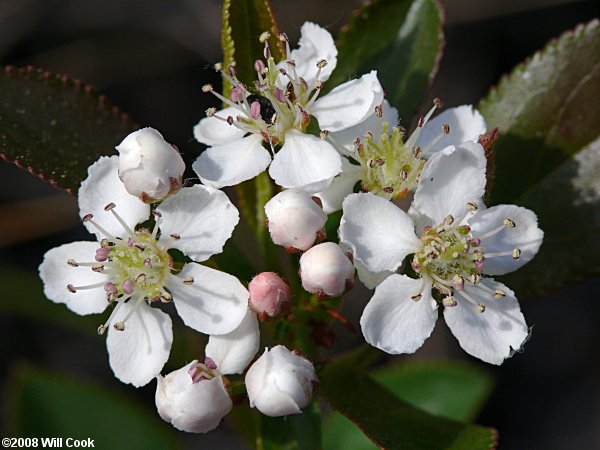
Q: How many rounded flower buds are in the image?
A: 6